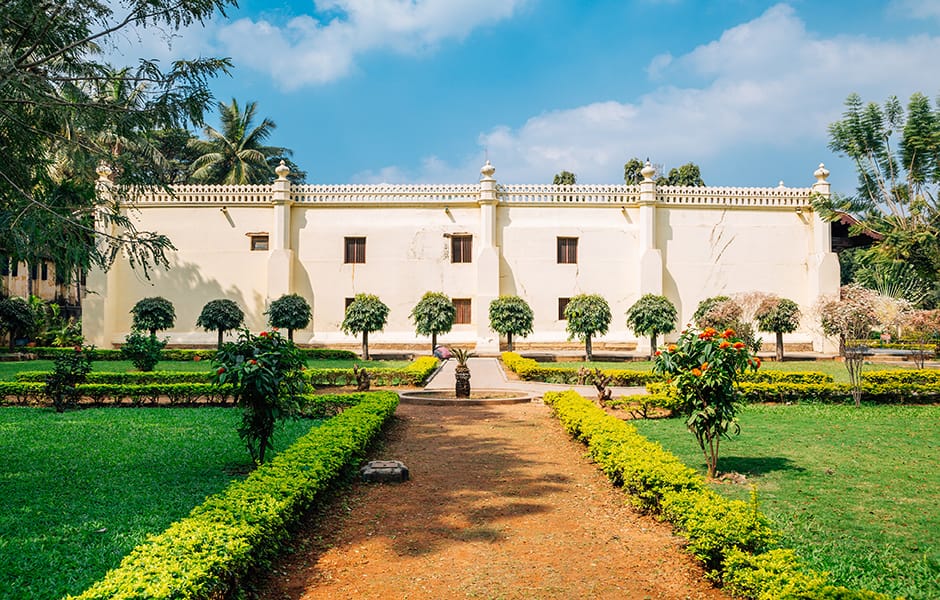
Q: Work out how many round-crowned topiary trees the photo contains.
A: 11